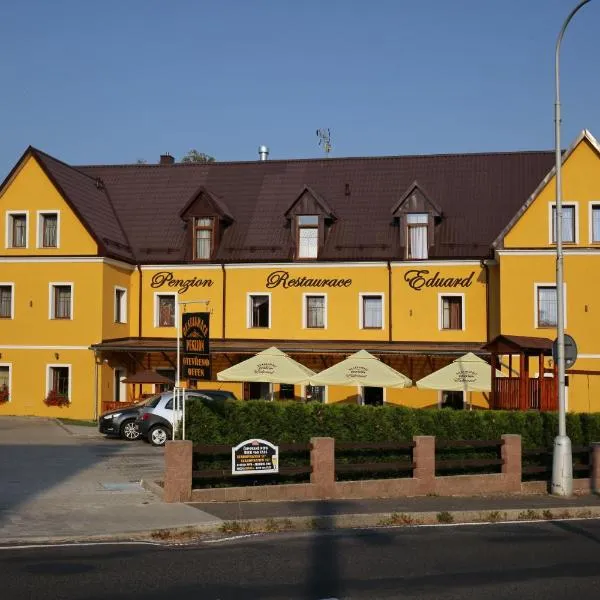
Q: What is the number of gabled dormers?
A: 3